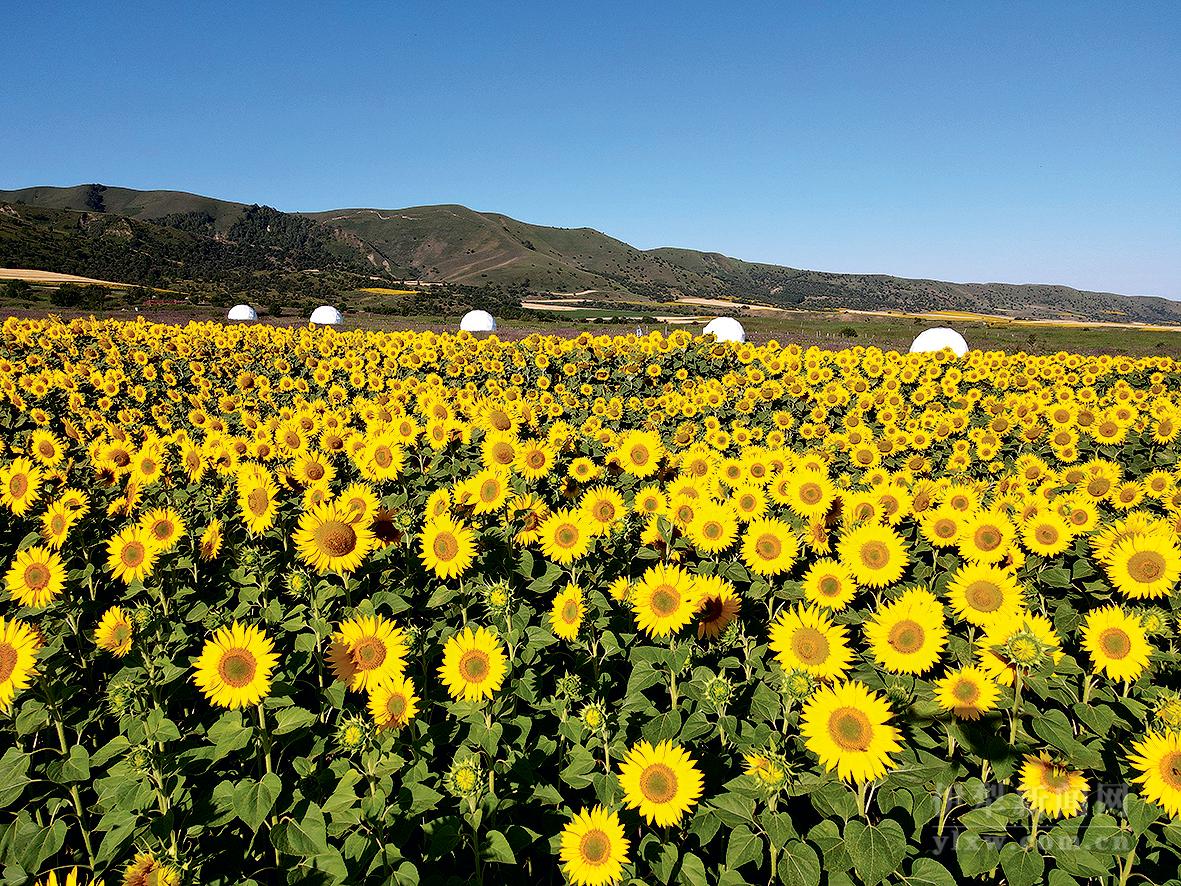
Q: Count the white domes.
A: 5